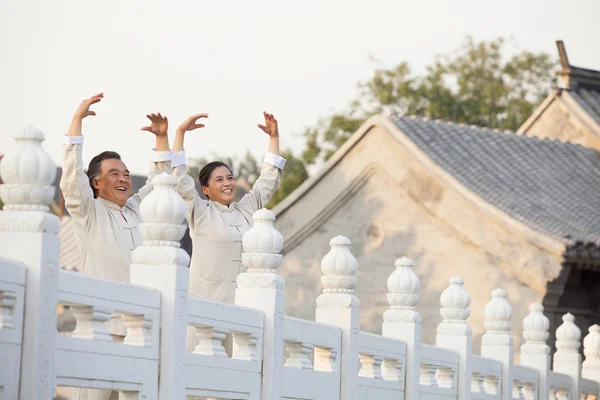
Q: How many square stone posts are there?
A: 10